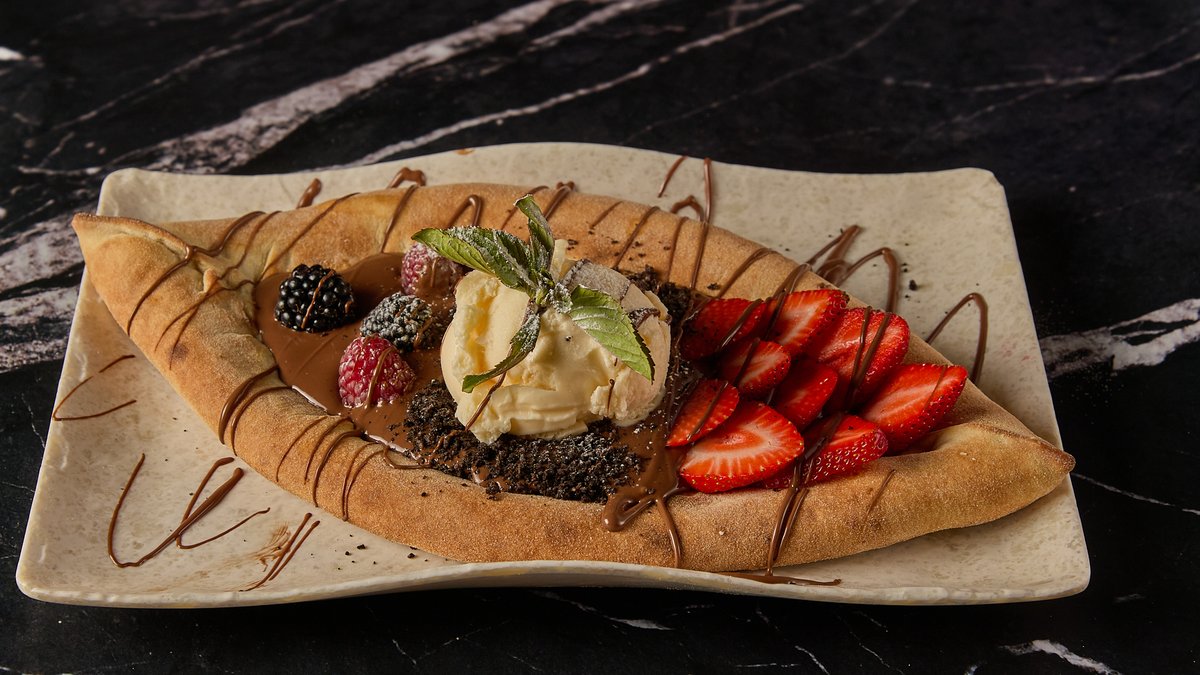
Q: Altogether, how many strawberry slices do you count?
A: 9